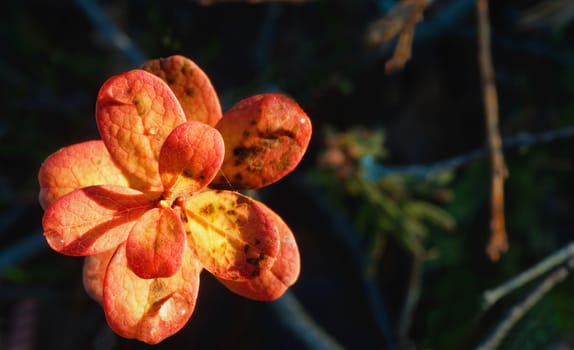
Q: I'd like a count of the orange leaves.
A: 11